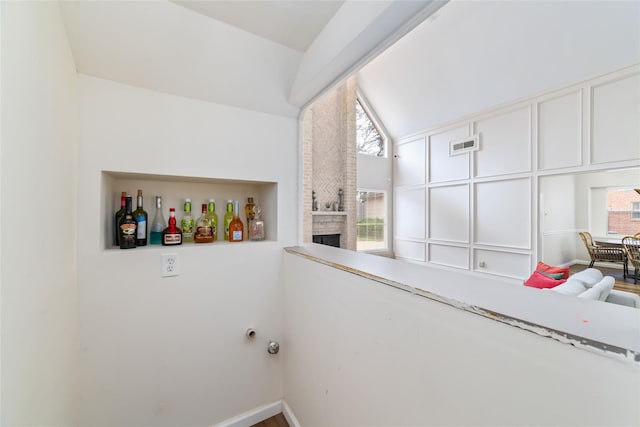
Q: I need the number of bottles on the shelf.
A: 12